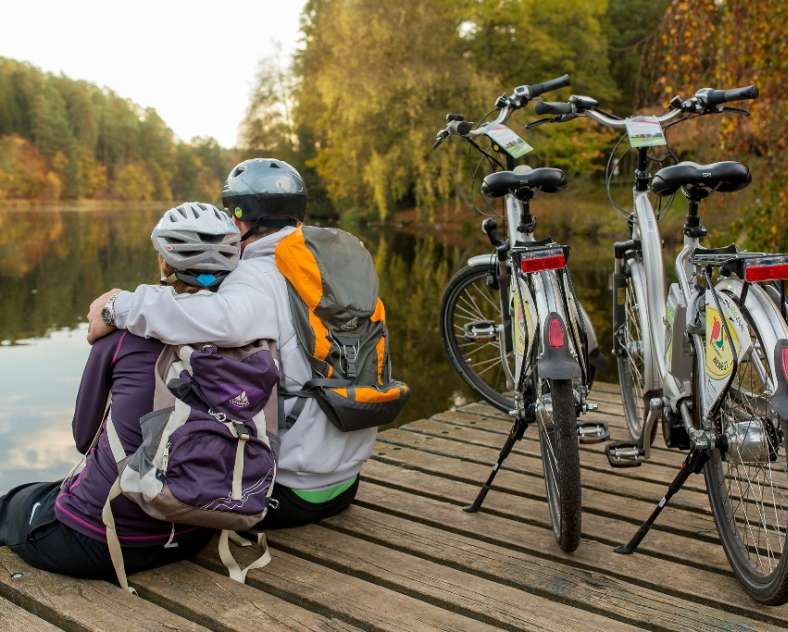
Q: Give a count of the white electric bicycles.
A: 2